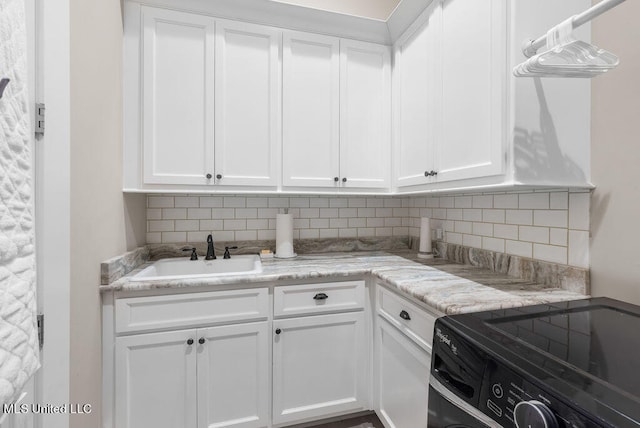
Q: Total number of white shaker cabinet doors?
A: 10